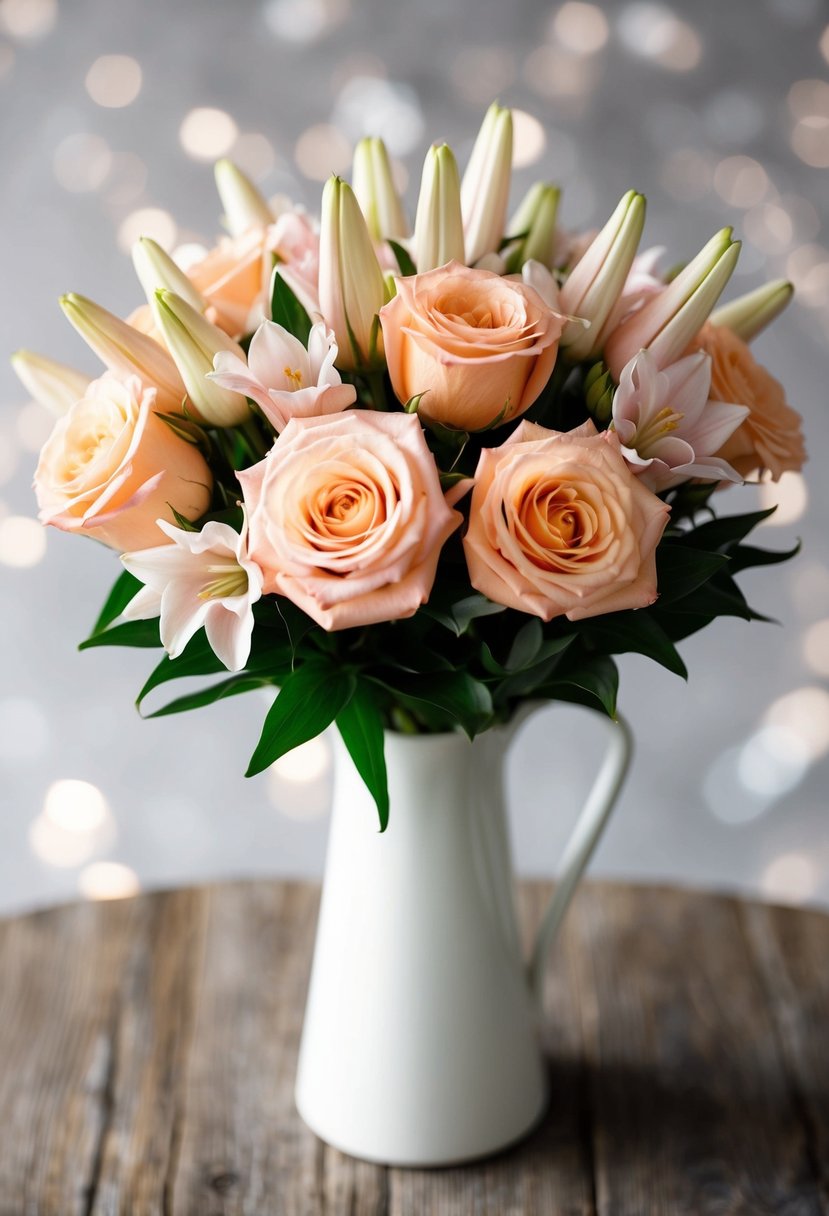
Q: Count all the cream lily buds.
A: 13